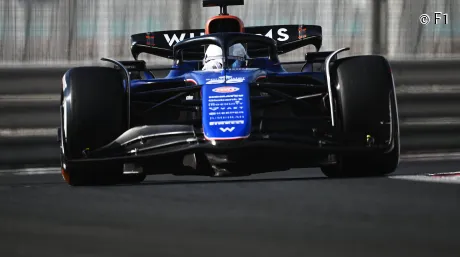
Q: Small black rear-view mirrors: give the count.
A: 2